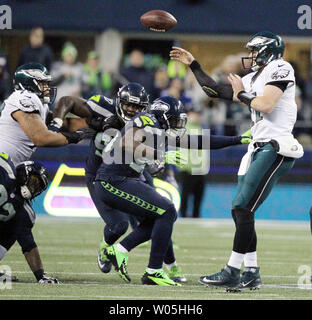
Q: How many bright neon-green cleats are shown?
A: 4